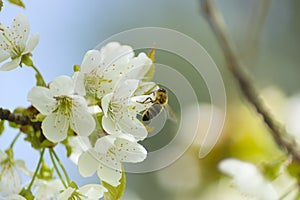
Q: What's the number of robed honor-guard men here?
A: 0